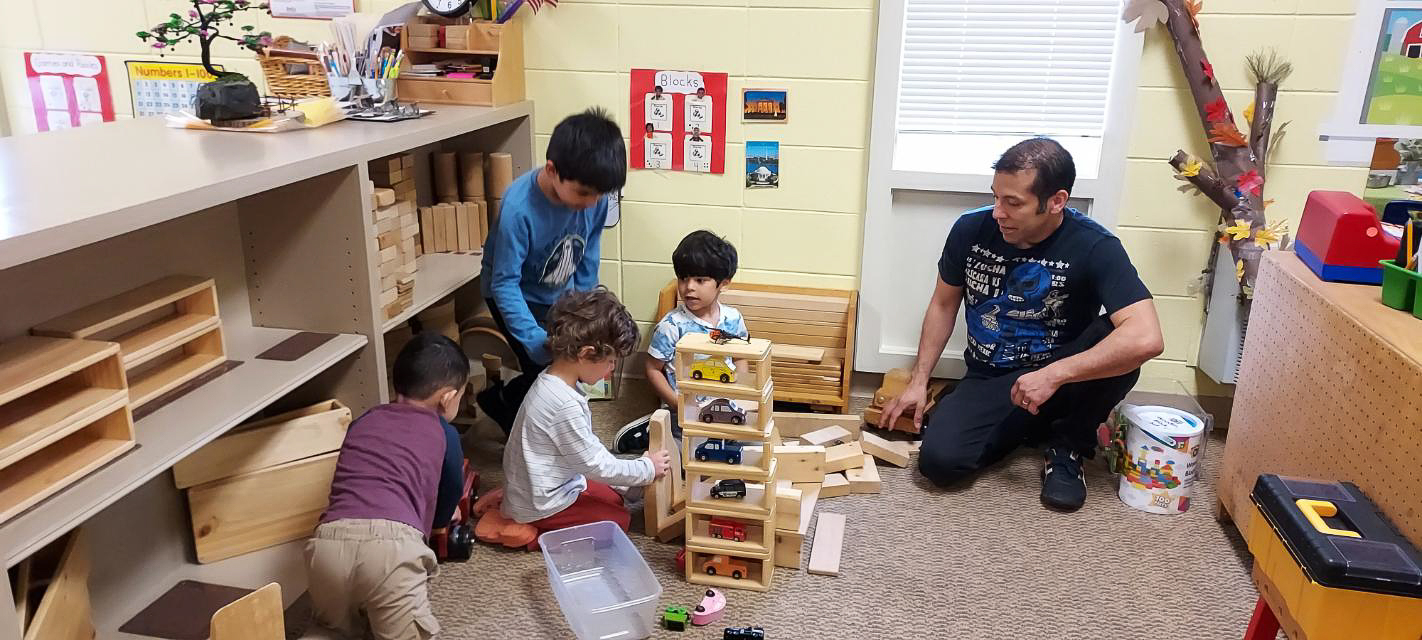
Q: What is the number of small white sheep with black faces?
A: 0